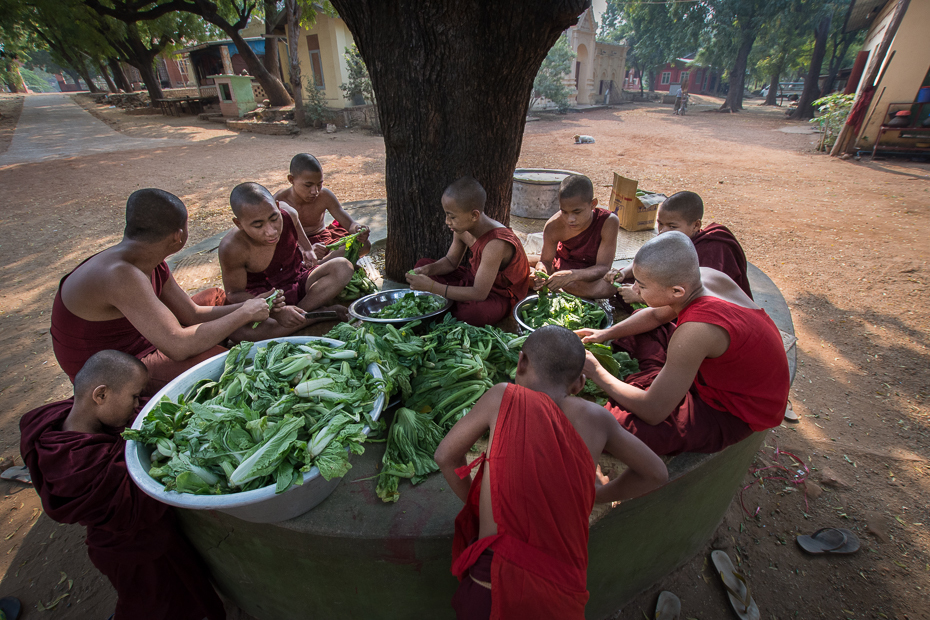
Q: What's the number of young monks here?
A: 9